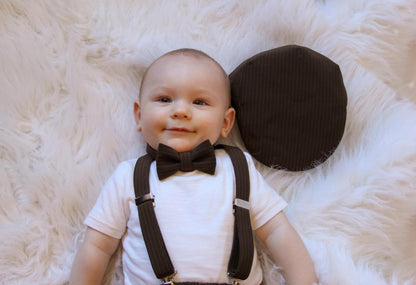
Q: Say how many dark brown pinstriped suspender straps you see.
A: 2